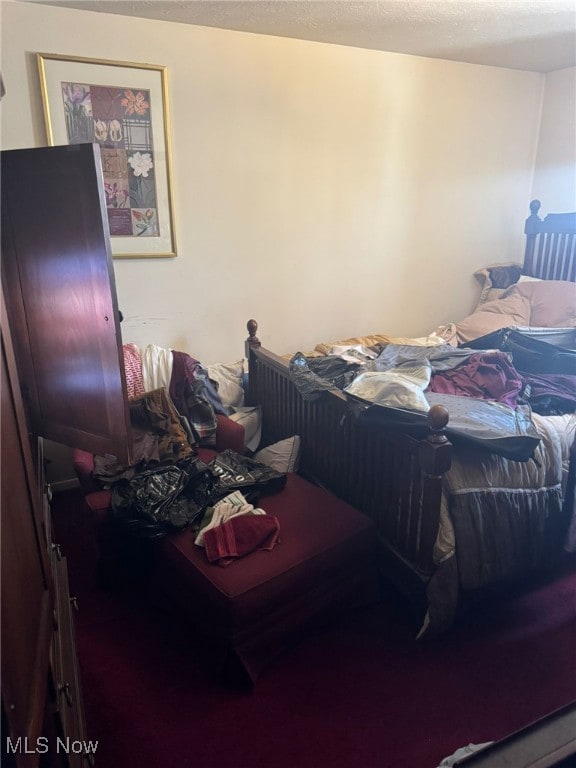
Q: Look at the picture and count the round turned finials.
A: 3